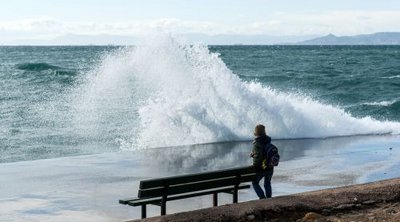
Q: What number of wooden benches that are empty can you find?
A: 1